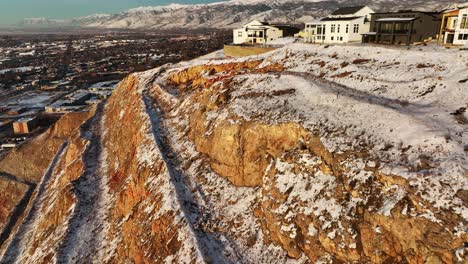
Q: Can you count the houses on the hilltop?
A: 4